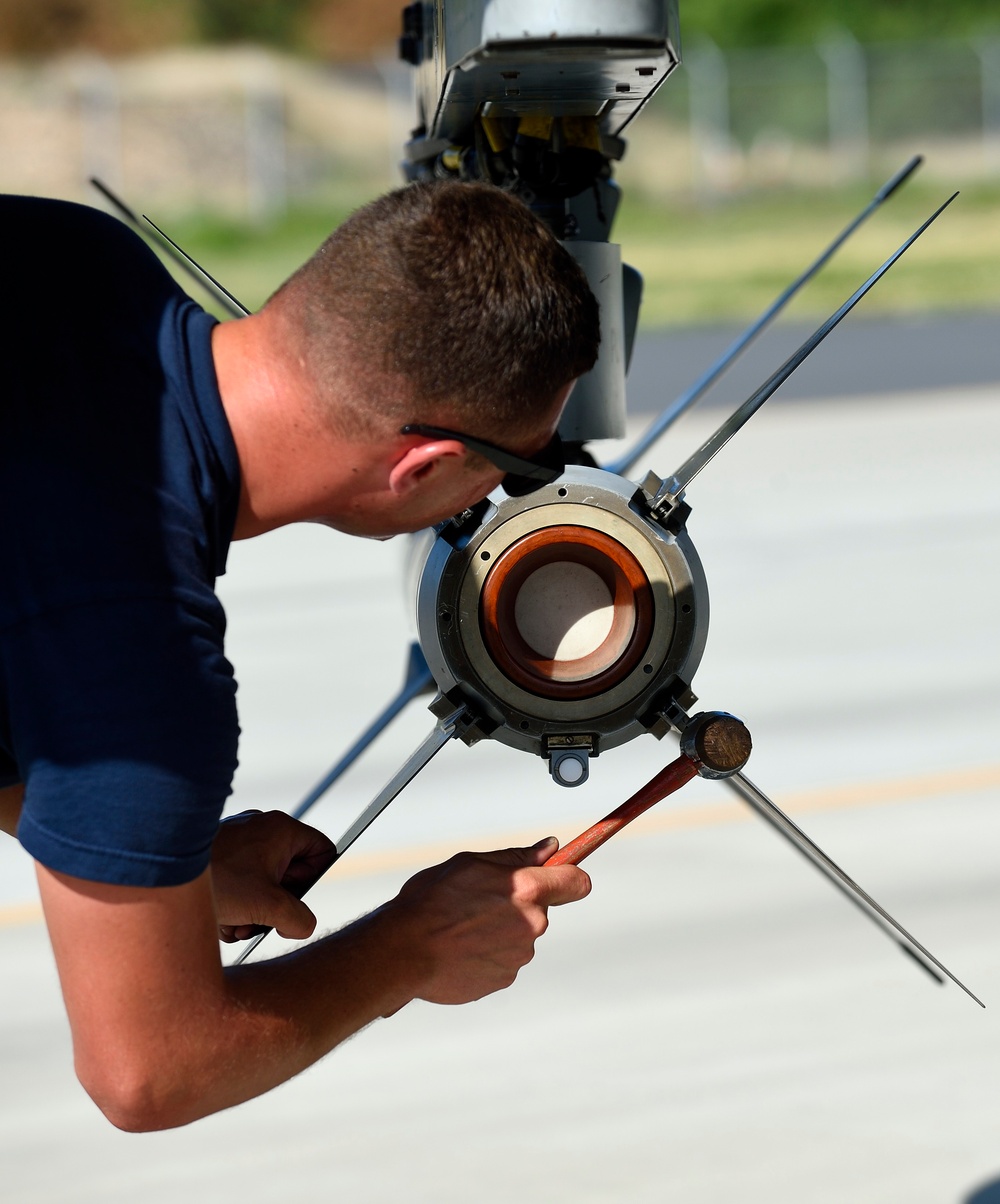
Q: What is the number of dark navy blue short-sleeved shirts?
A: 1